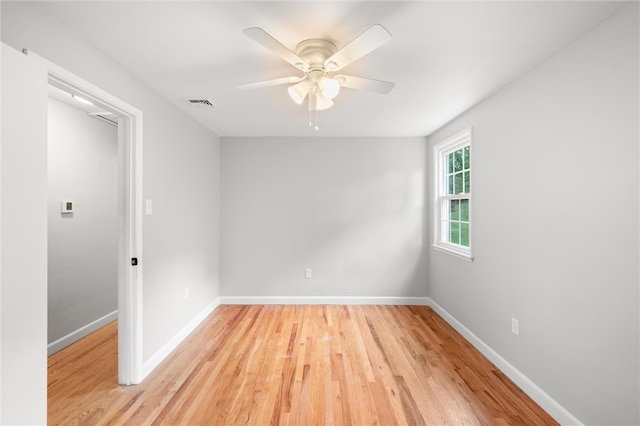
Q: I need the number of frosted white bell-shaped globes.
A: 3